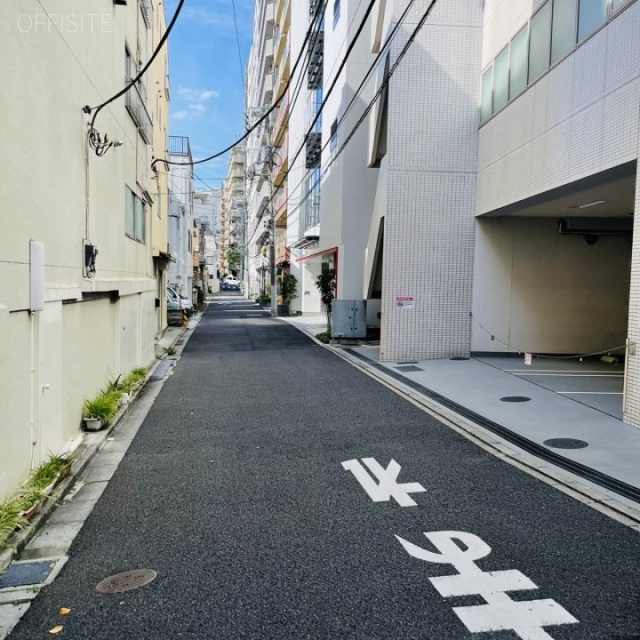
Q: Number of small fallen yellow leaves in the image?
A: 2